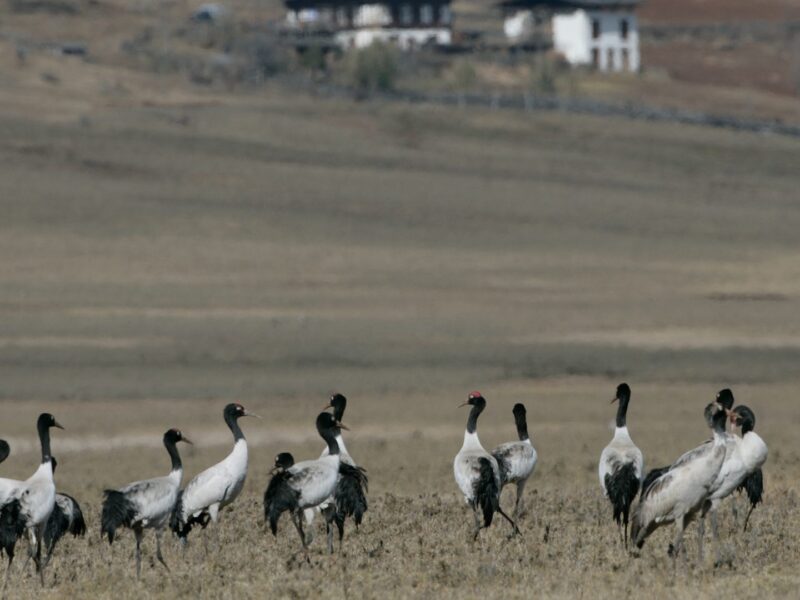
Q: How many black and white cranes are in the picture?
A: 14